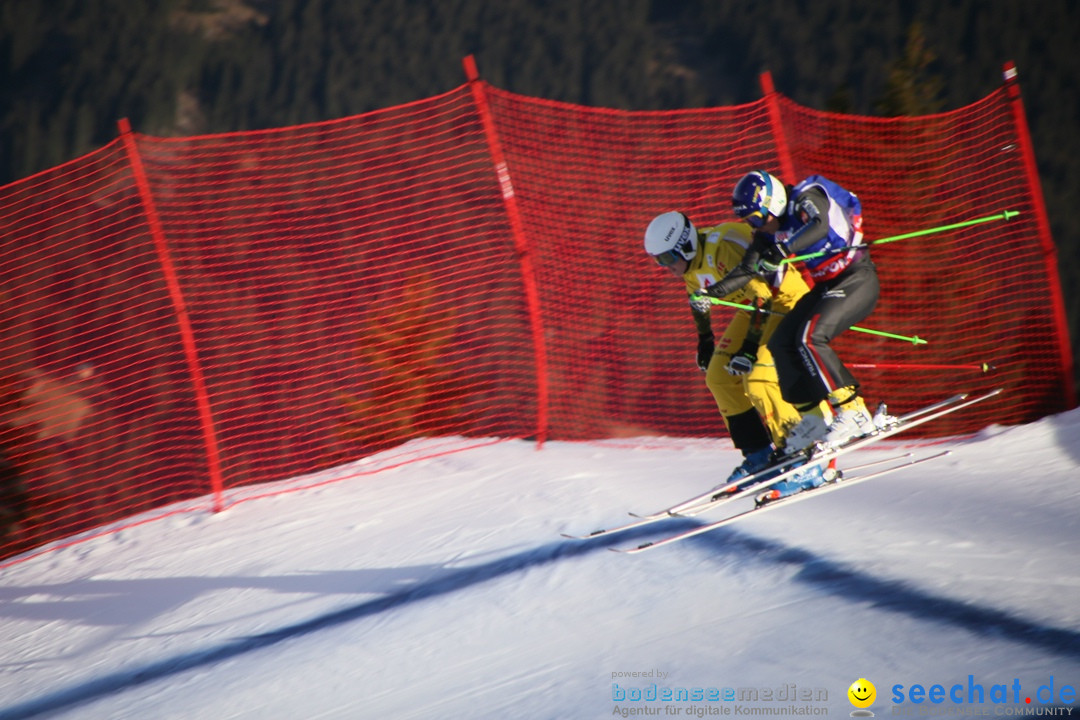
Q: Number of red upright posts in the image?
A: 4